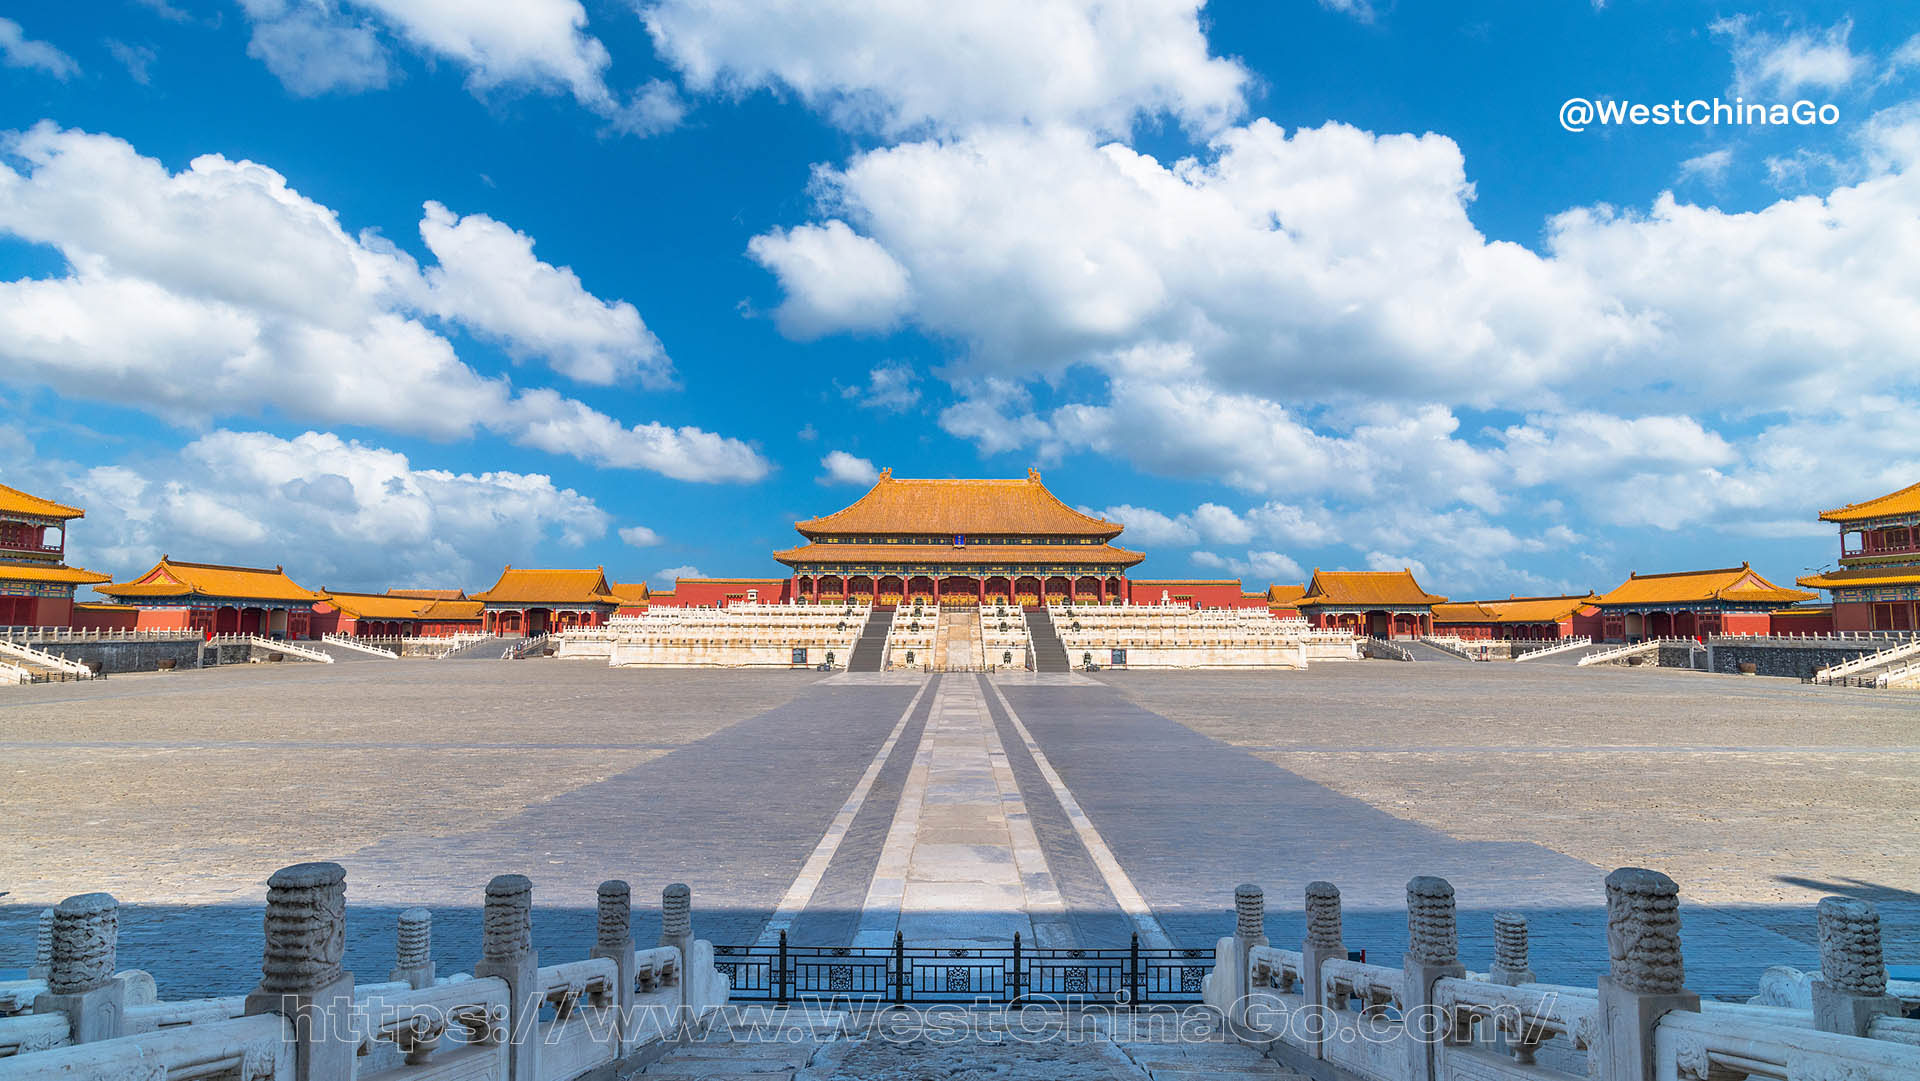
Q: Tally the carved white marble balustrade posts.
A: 13